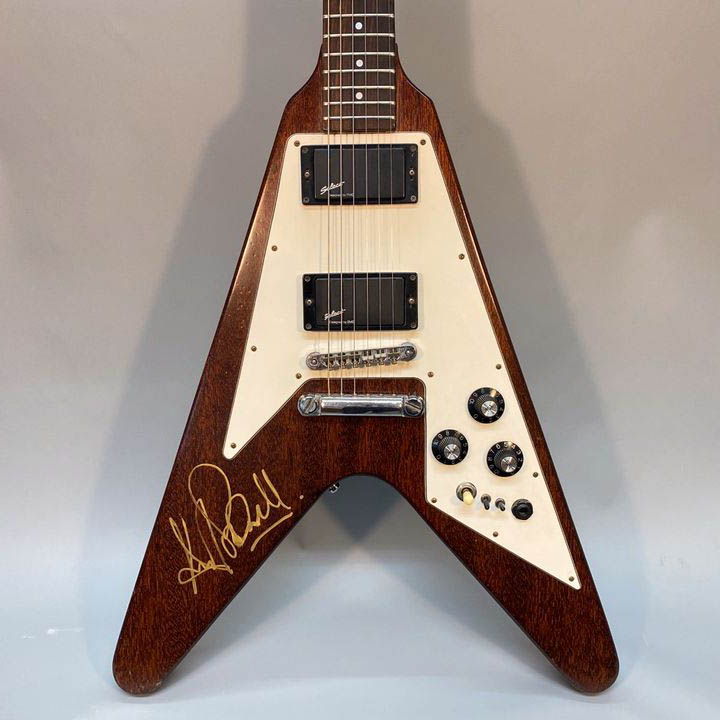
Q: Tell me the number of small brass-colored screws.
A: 13